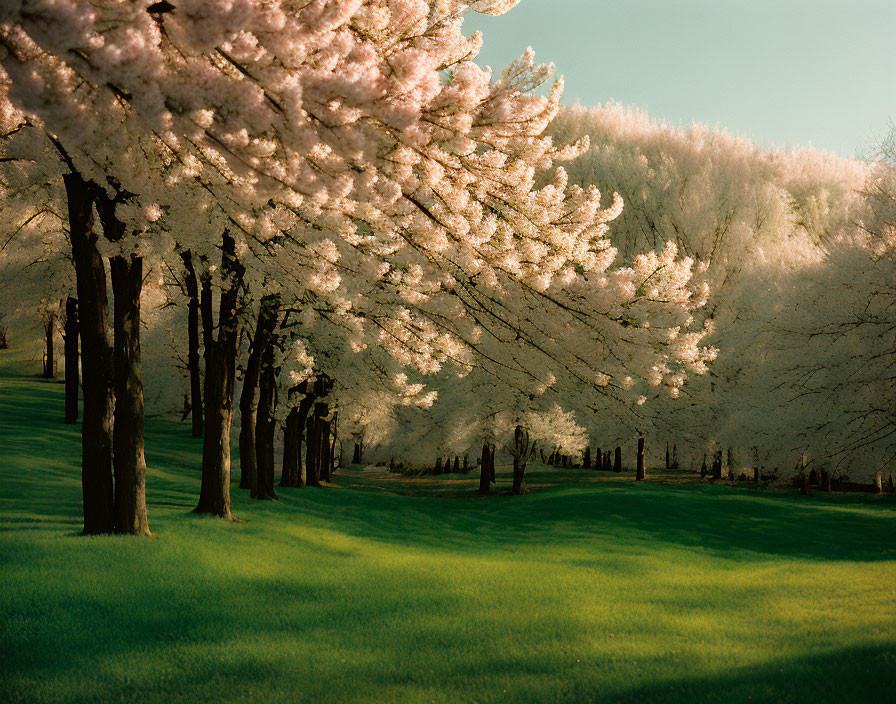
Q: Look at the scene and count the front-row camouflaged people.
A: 0